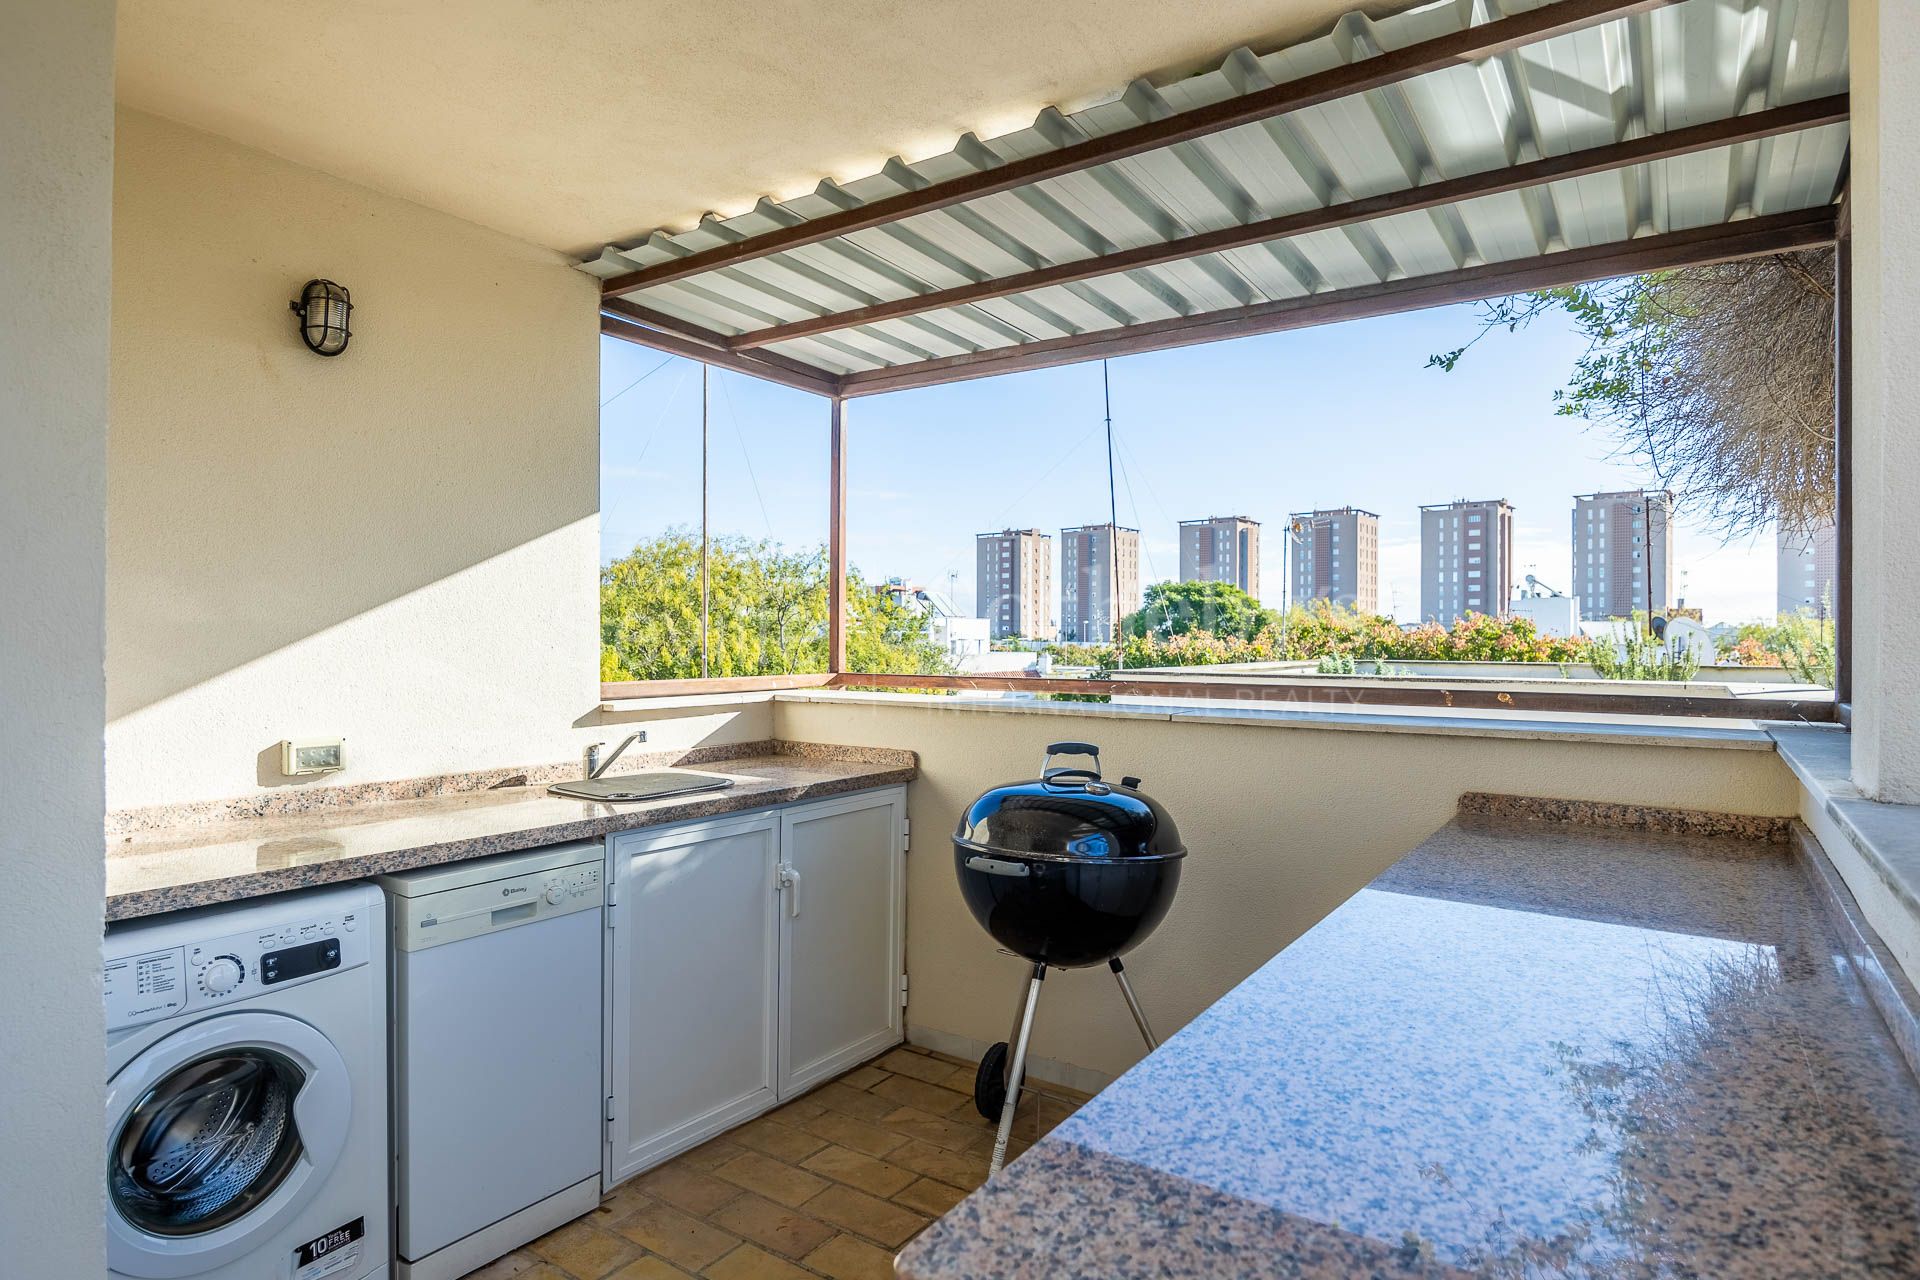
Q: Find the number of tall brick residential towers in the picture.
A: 7